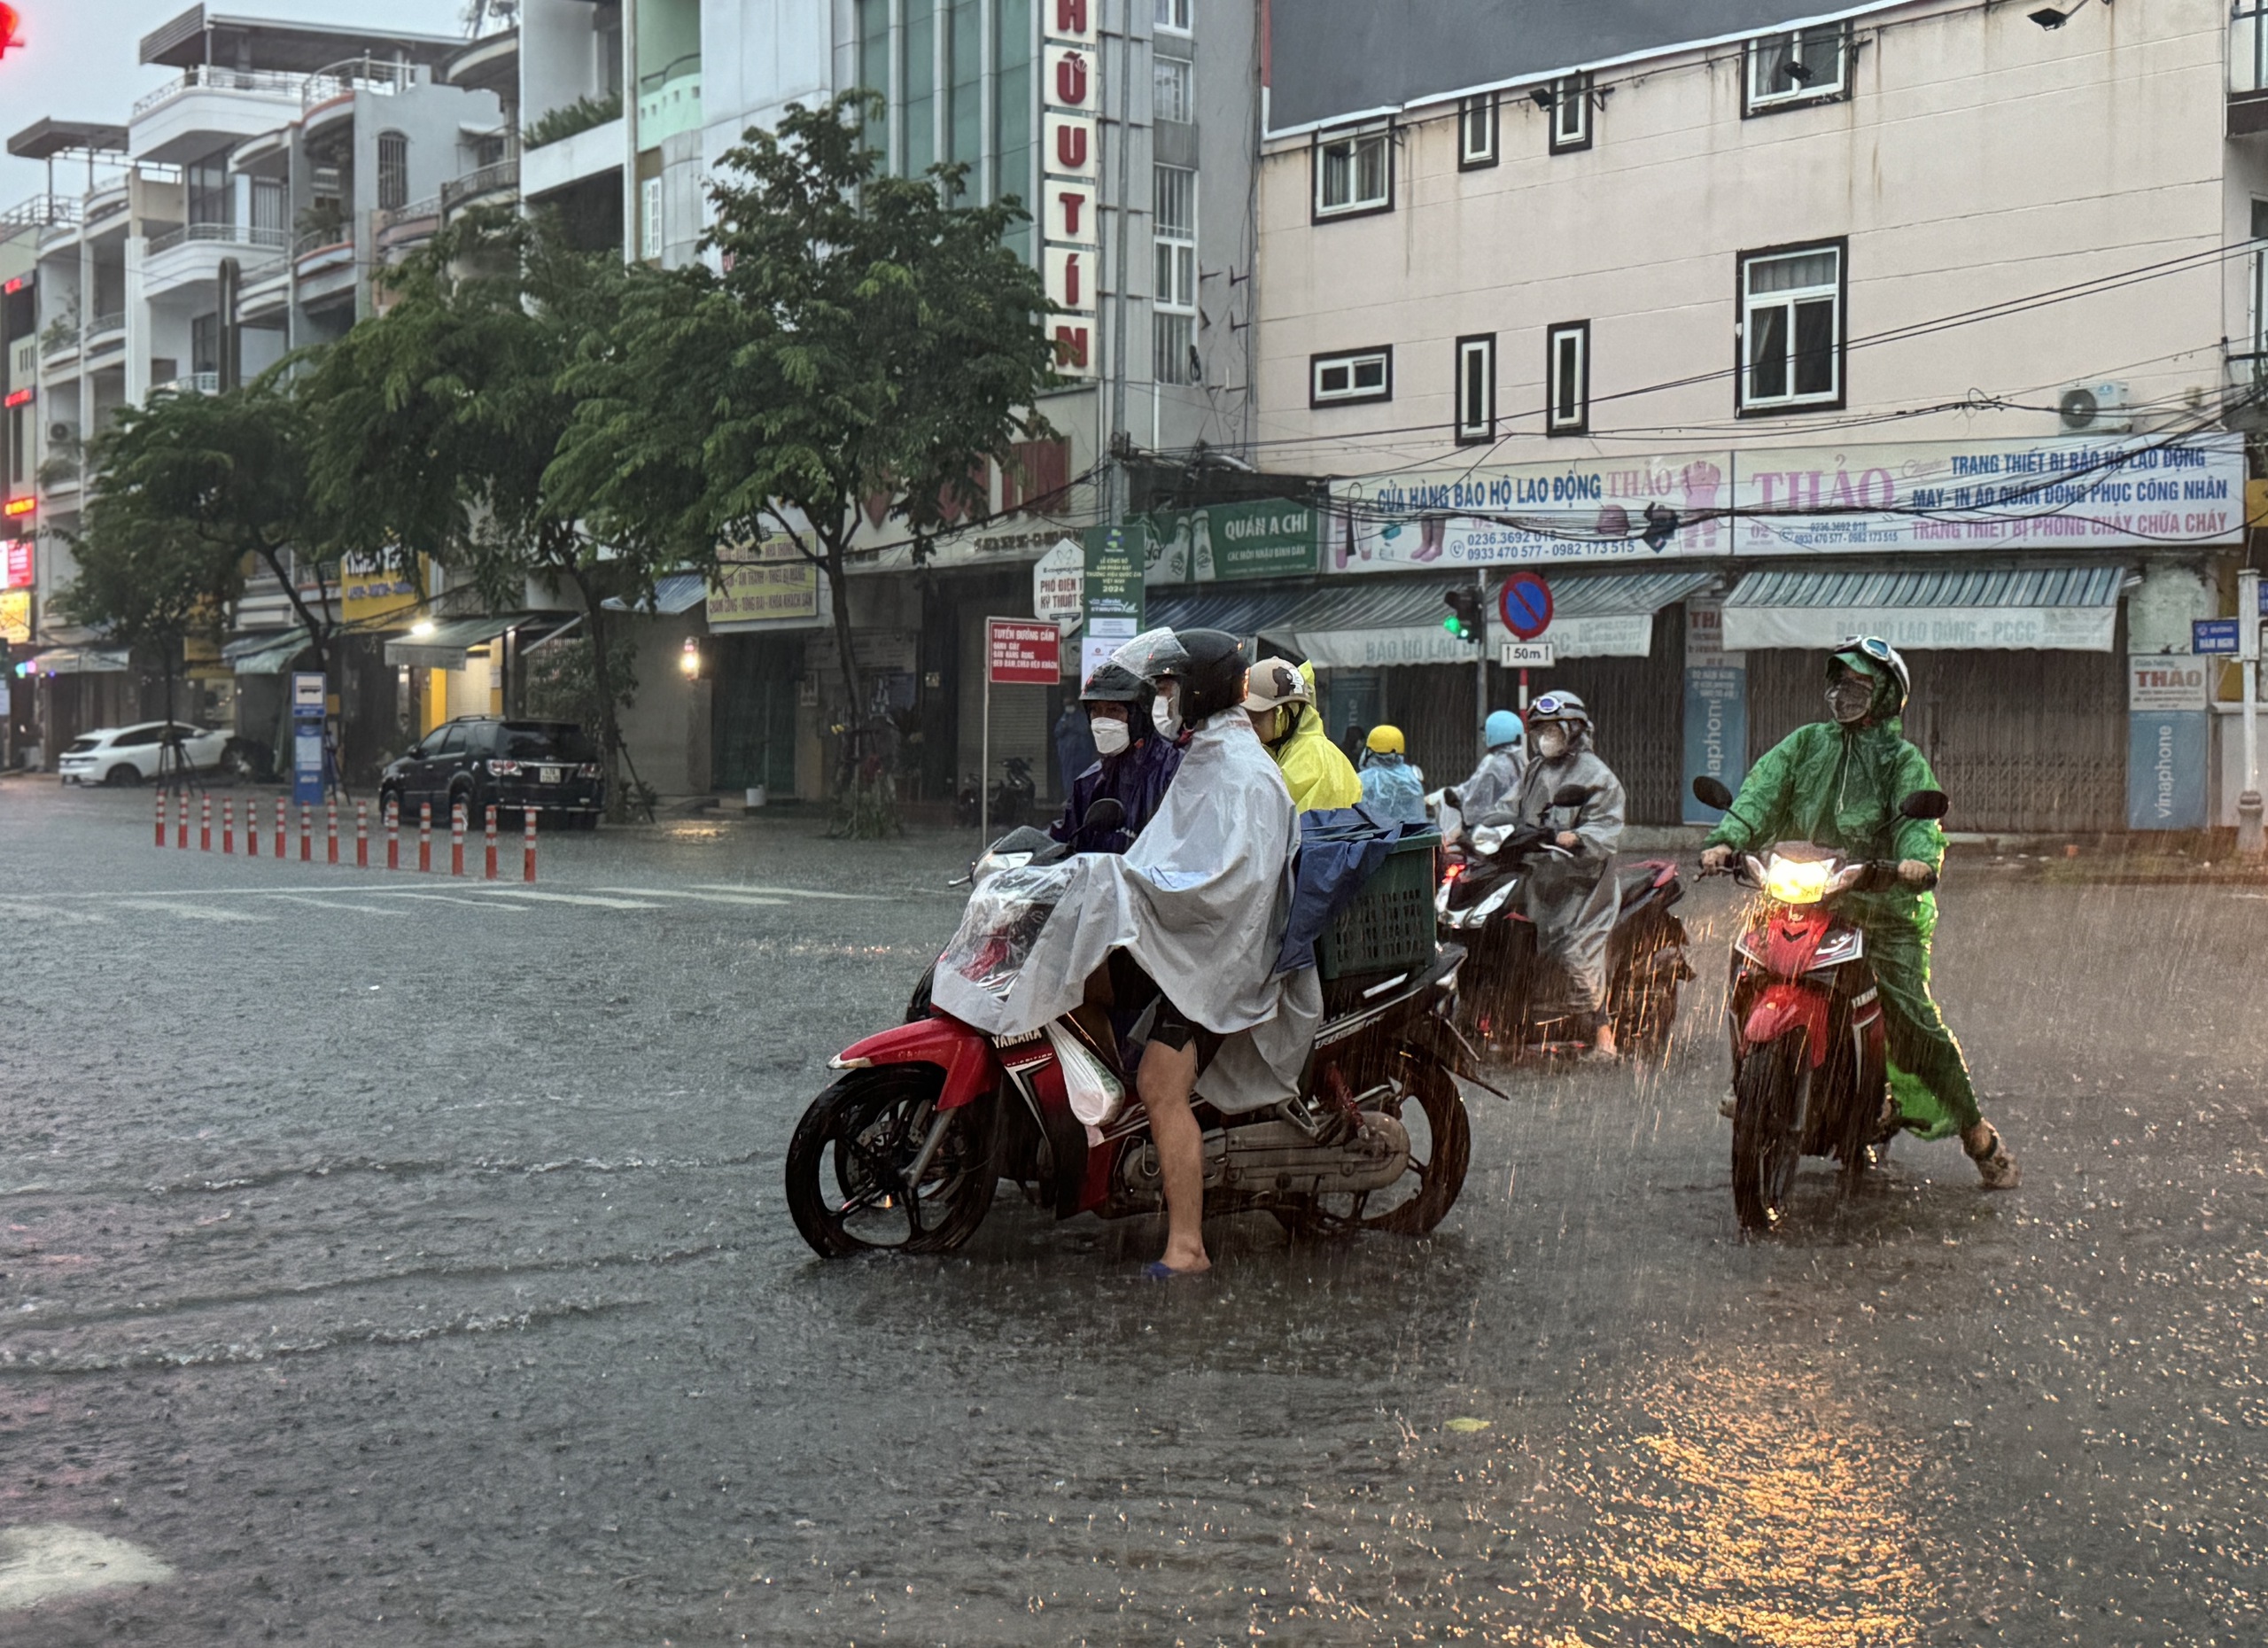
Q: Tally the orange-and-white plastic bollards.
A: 14